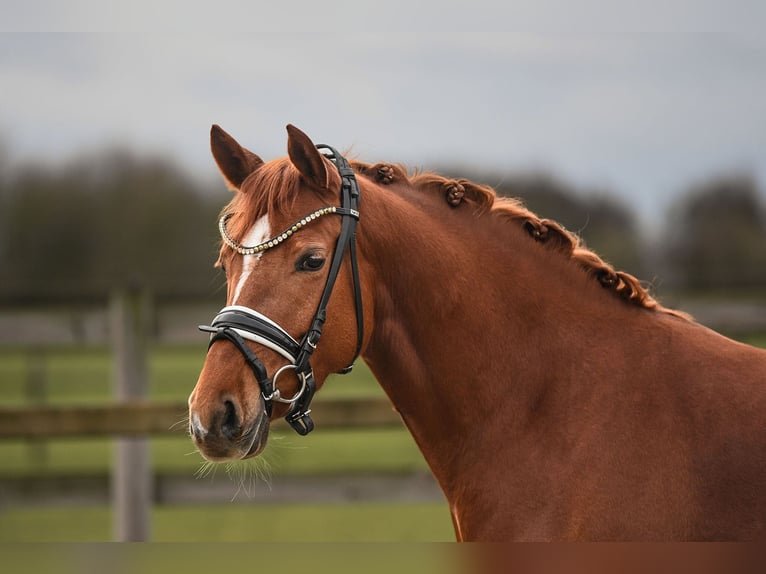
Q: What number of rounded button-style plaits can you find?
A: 4